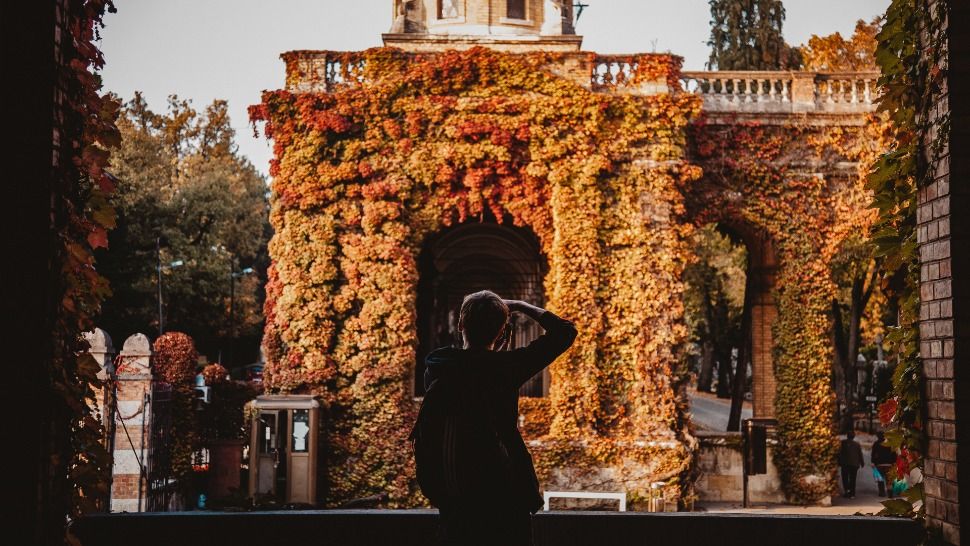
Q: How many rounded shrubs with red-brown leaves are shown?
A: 2